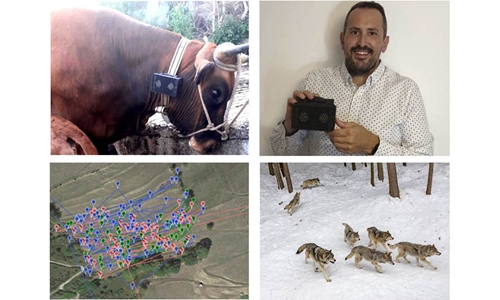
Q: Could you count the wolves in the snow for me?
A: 7